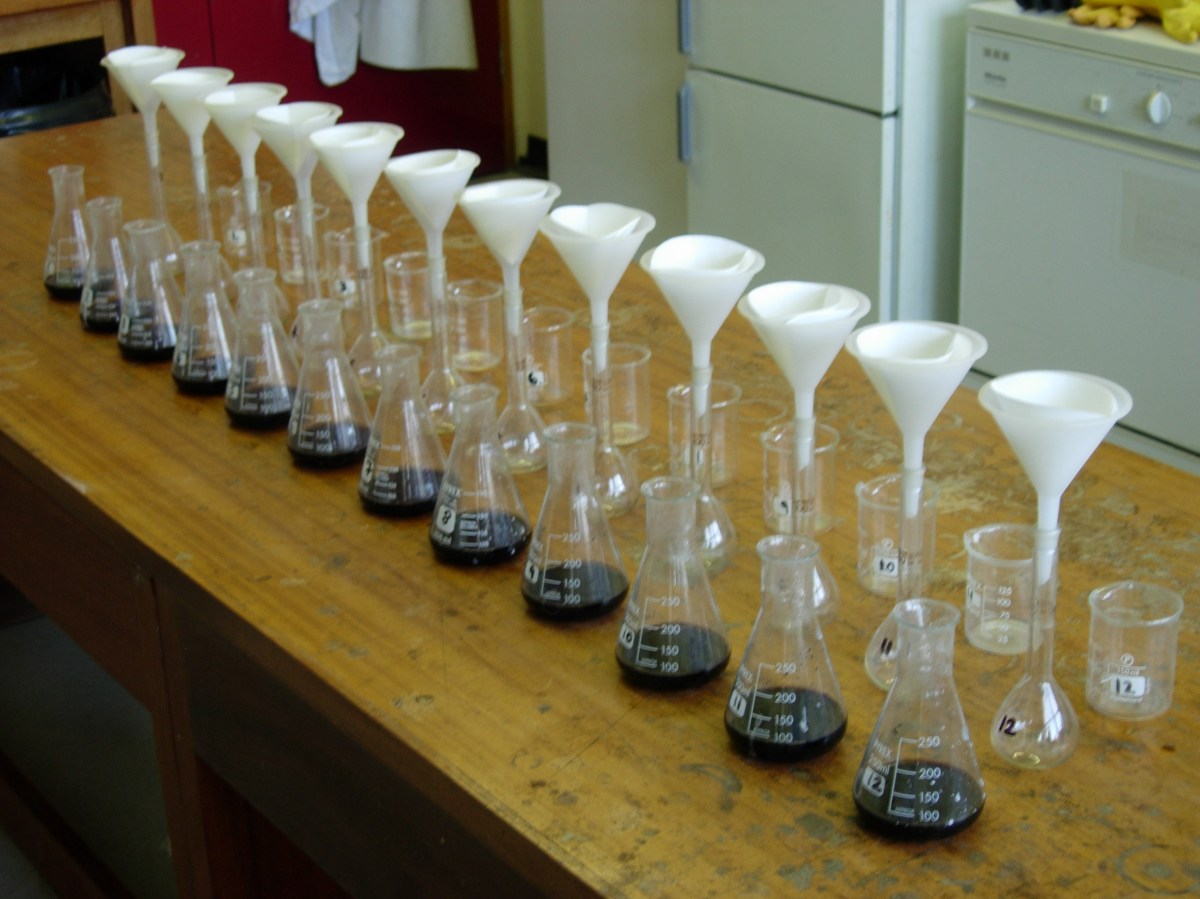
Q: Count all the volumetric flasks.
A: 12